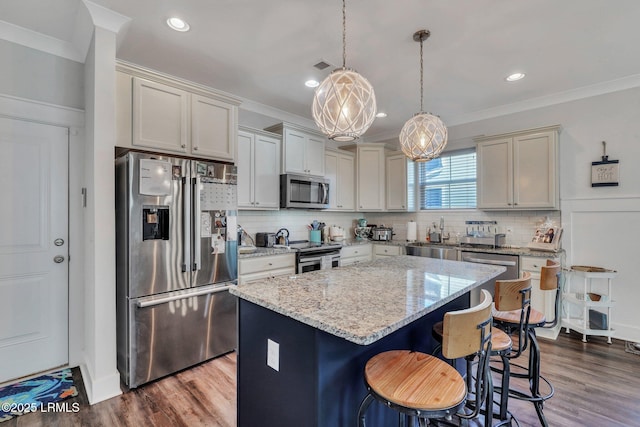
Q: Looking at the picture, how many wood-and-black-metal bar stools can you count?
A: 3